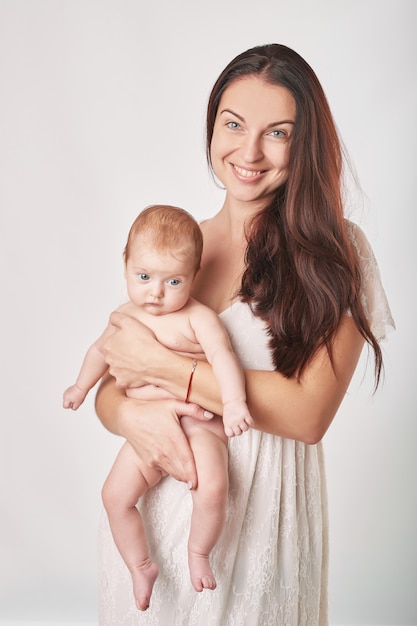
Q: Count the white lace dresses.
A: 1